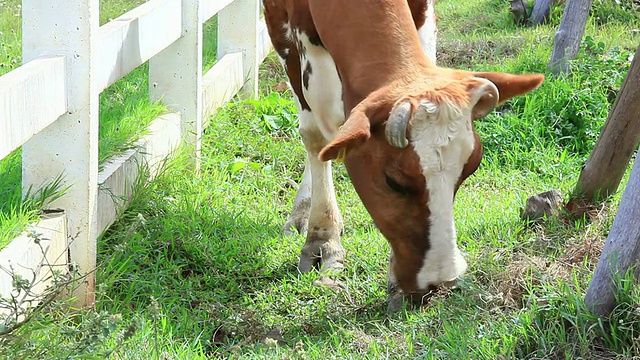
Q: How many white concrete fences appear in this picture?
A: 1